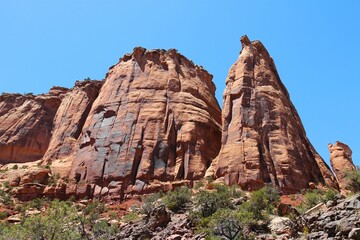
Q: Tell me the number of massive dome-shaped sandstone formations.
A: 2